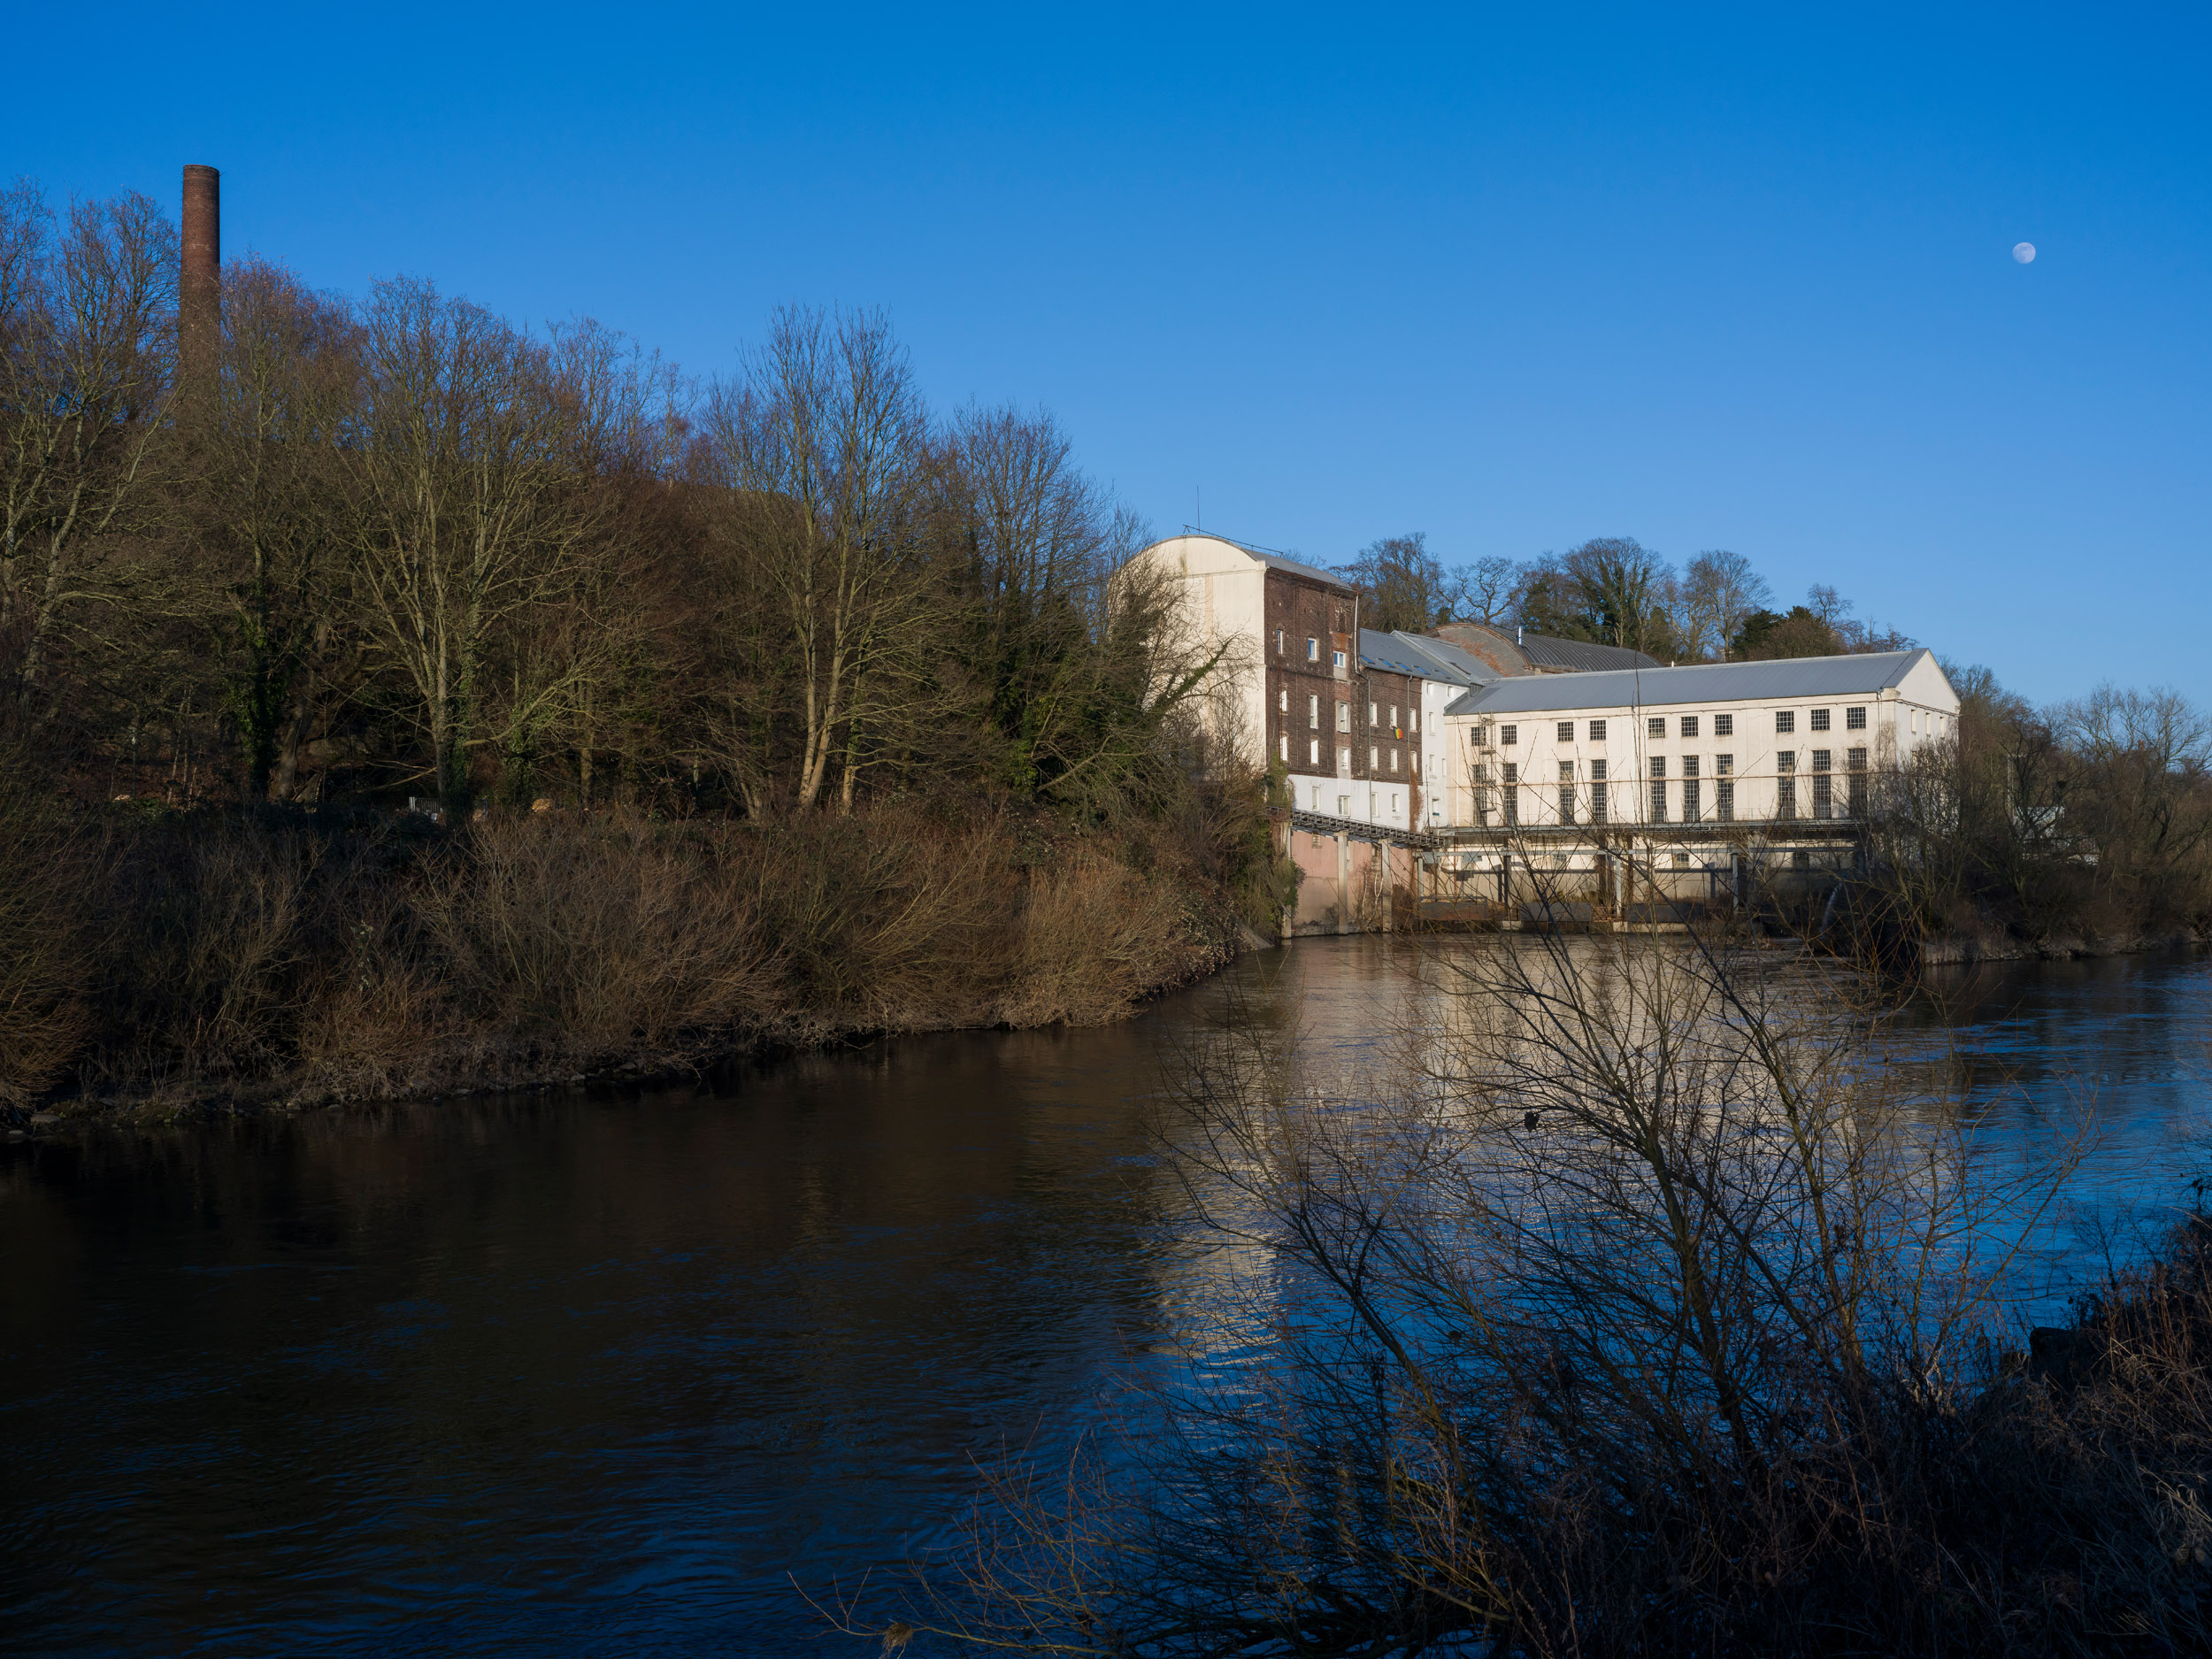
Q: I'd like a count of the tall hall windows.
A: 10